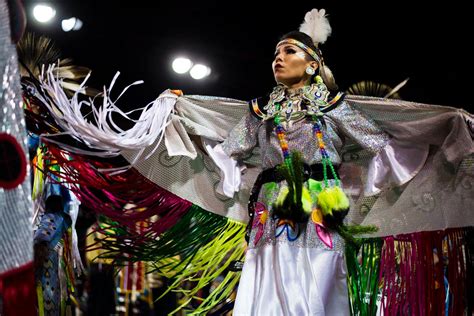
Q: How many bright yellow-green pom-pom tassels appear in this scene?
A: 2